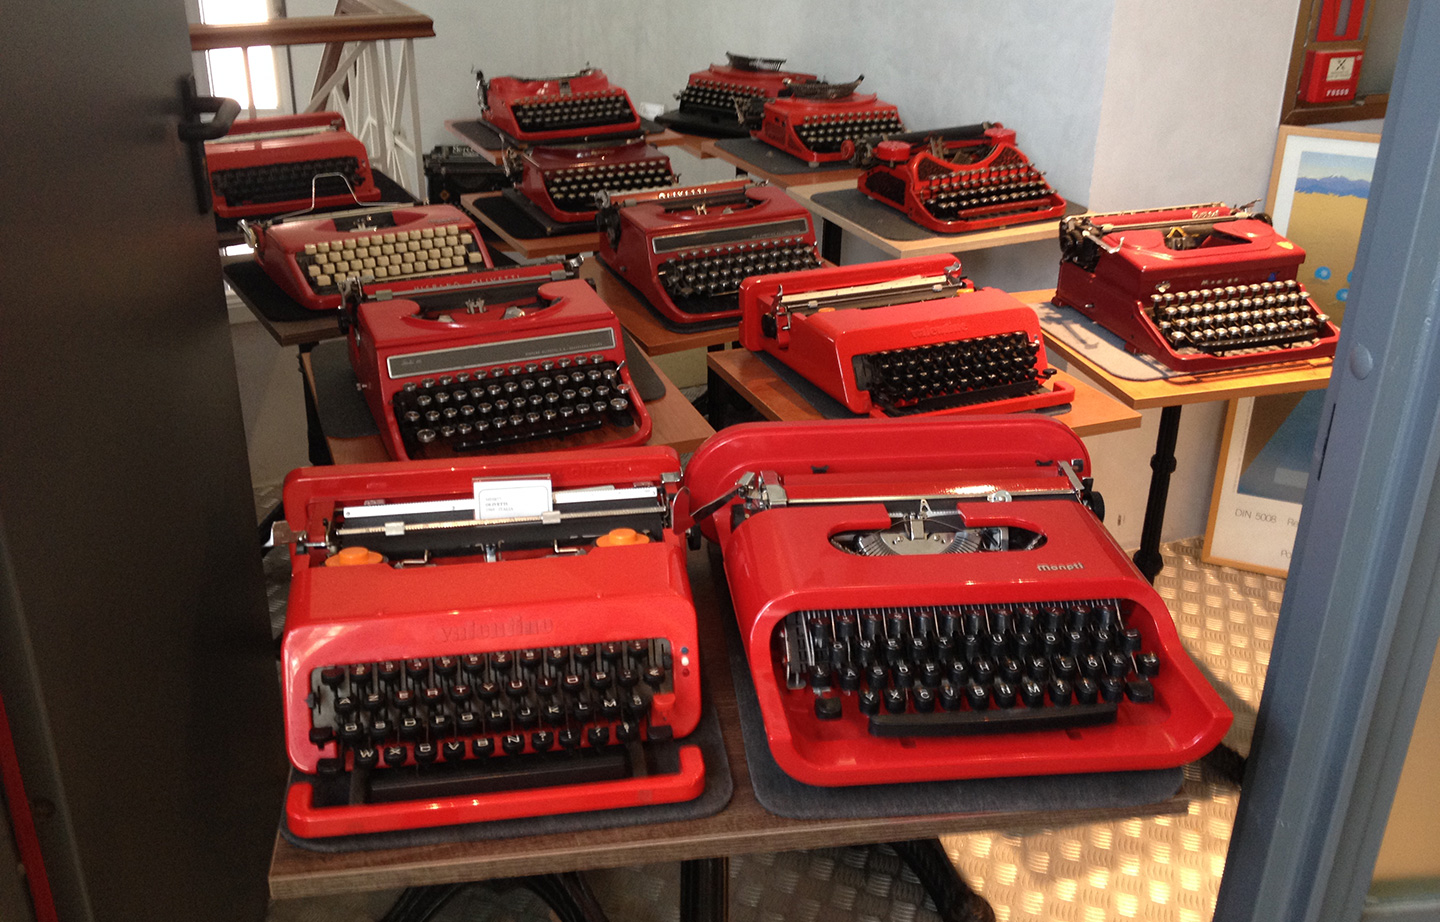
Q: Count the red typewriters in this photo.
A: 13